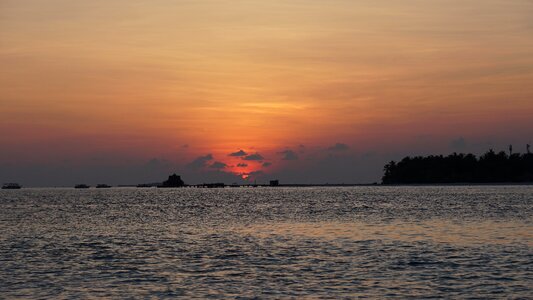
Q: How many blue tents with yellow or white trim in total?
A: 0